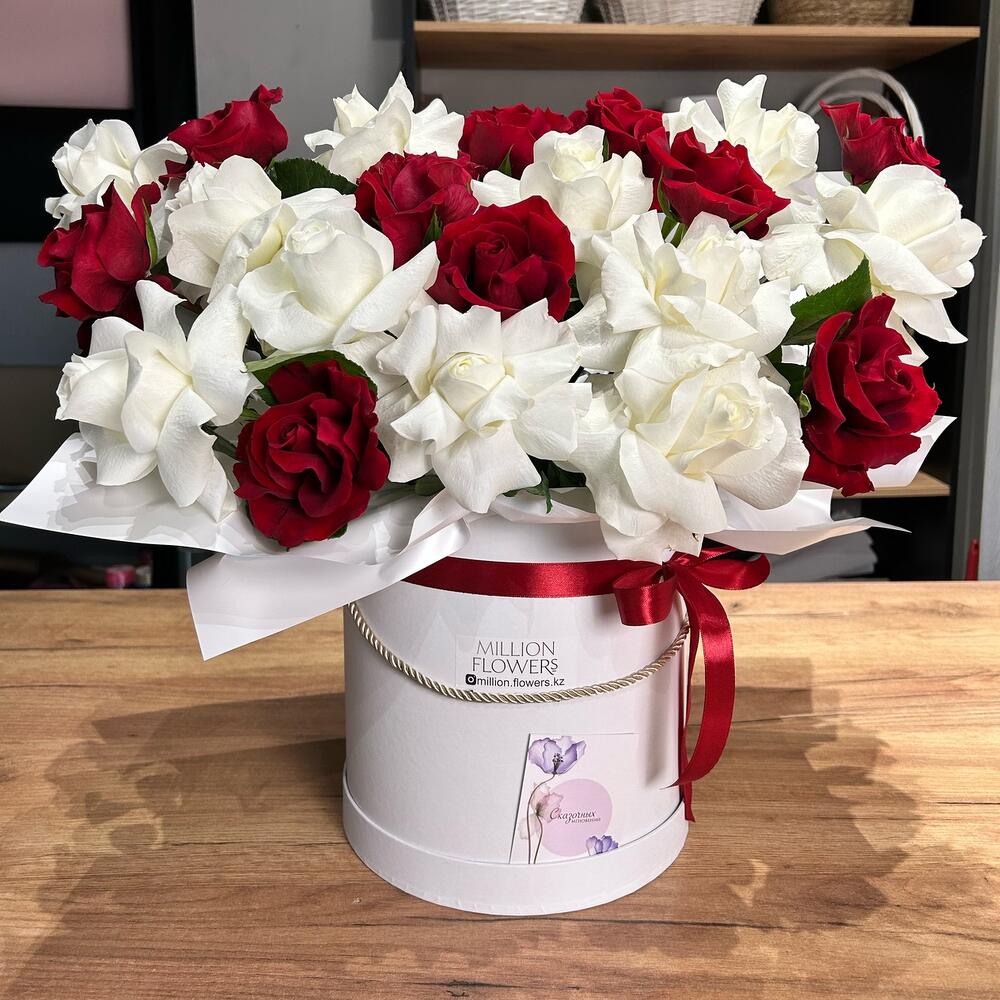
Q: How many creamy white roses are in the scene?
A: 11